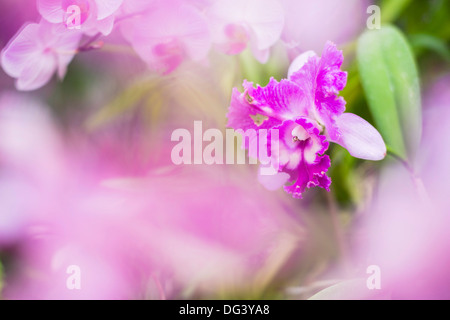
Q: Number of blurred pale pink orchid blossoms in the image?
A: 4